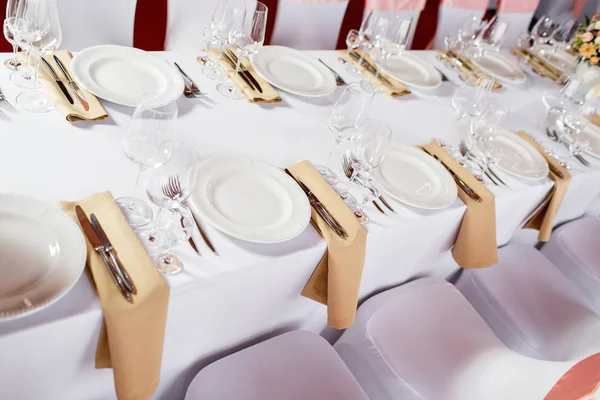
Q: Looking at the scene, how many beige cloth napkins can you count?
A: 10